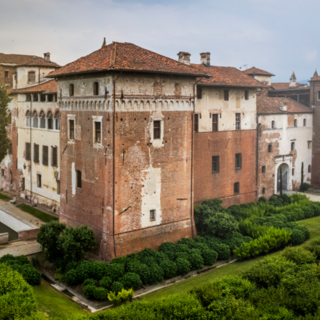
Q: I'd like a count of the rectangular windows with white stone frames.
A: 3